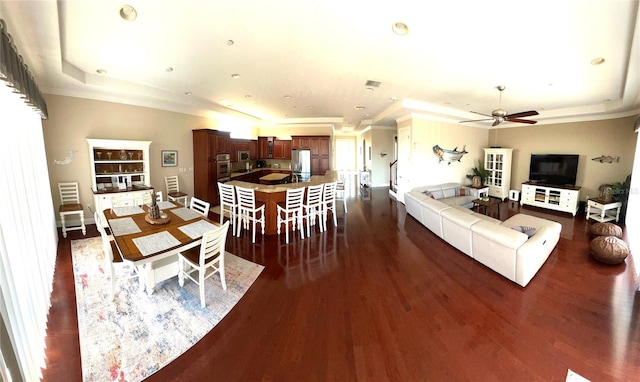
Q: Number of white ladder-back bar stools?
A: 6